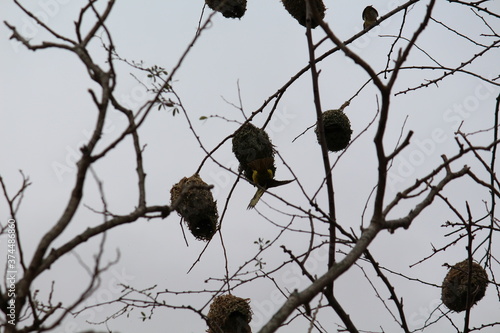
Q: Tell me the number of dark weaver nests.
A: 7